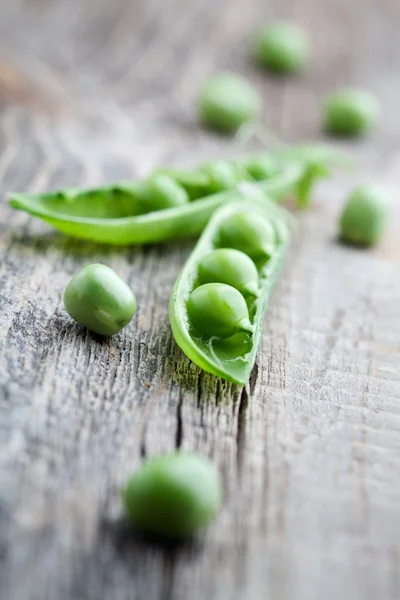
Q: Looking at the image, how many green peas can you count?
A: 12